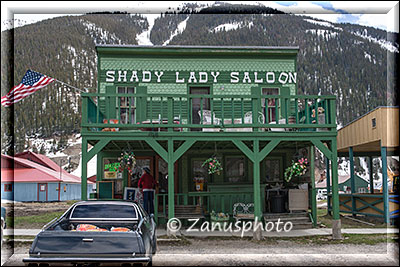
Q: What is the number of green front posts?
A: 4